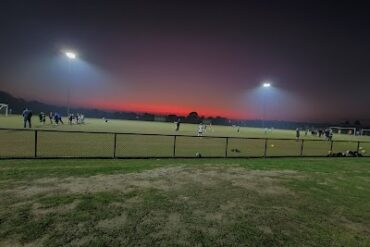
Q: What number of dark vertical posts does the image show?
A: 8